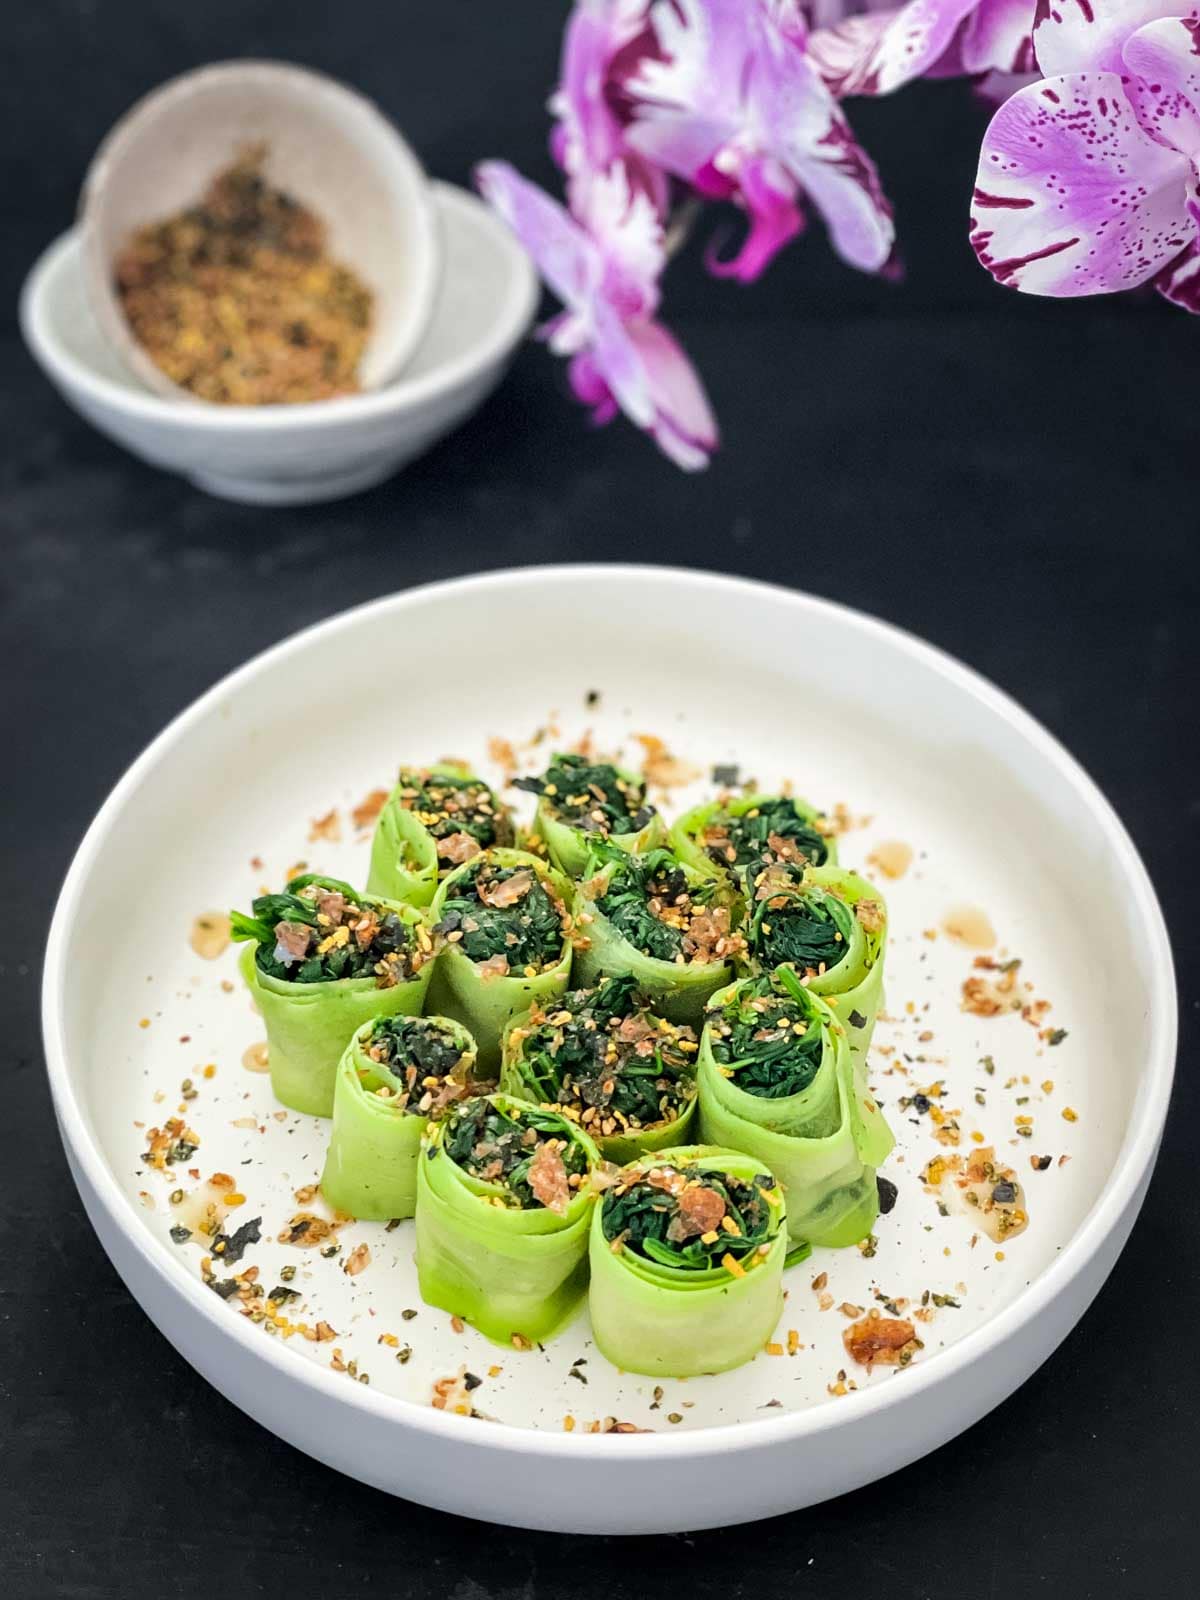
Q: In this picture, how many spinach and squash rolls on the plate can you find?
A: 12